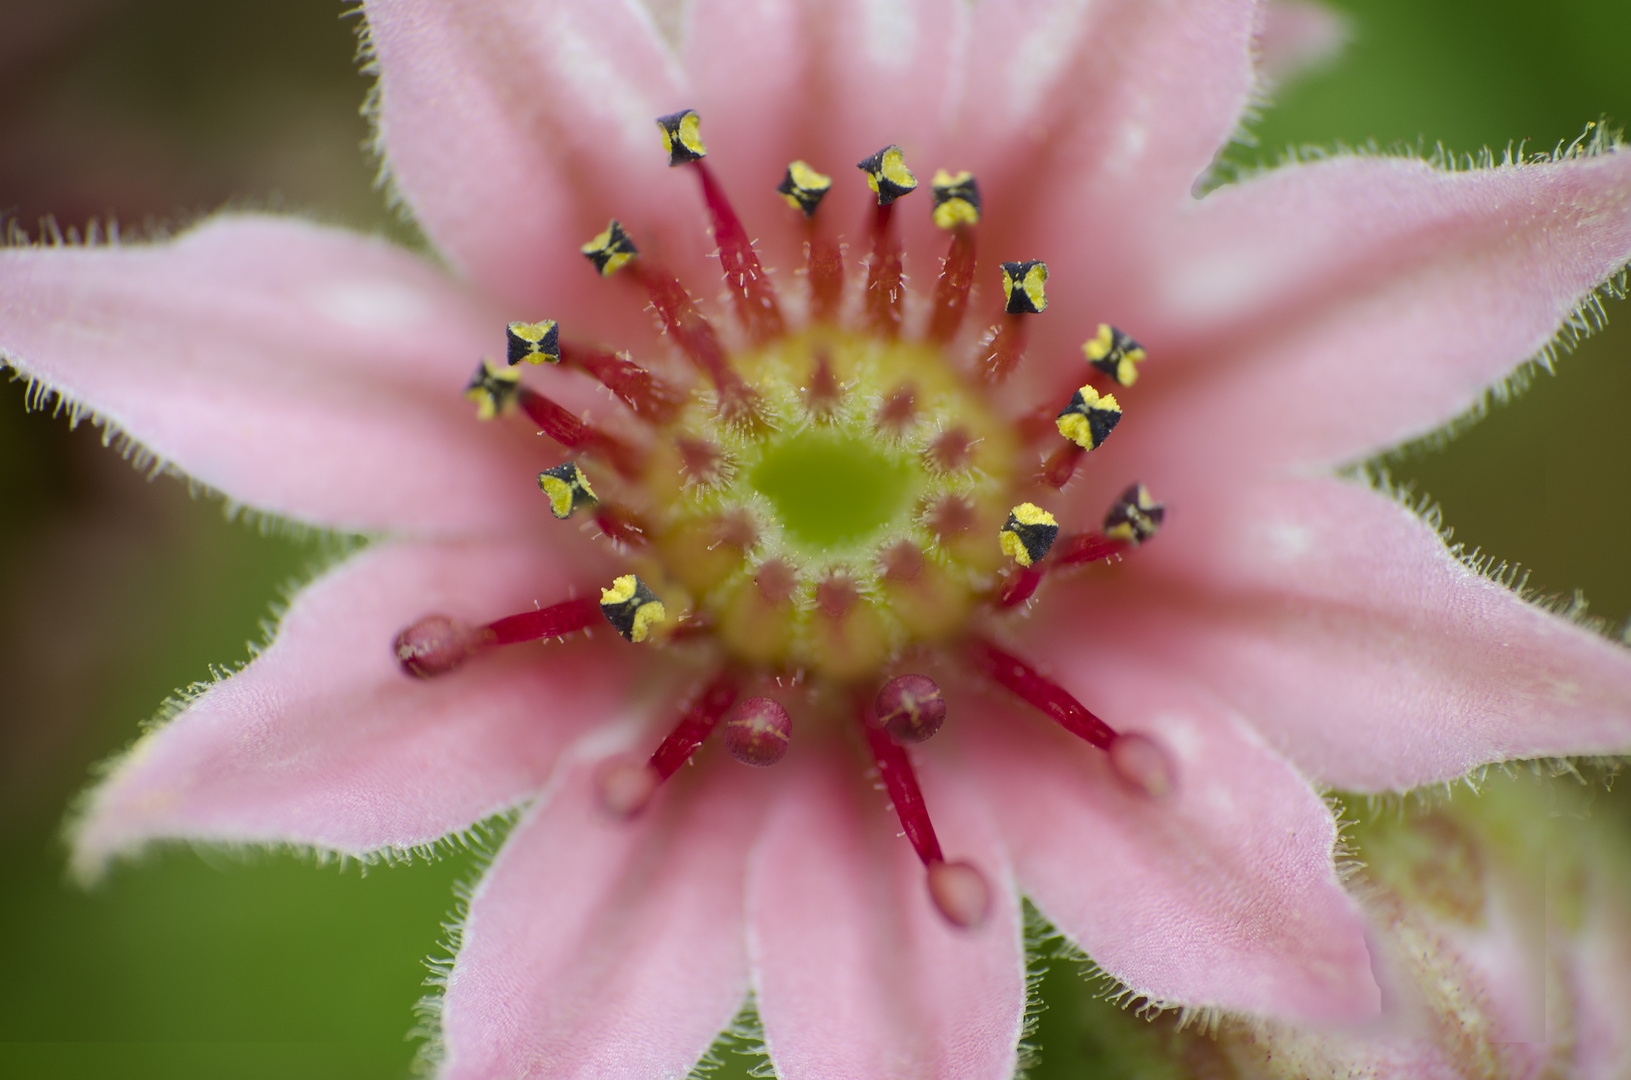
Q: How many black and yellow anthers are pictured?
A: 14